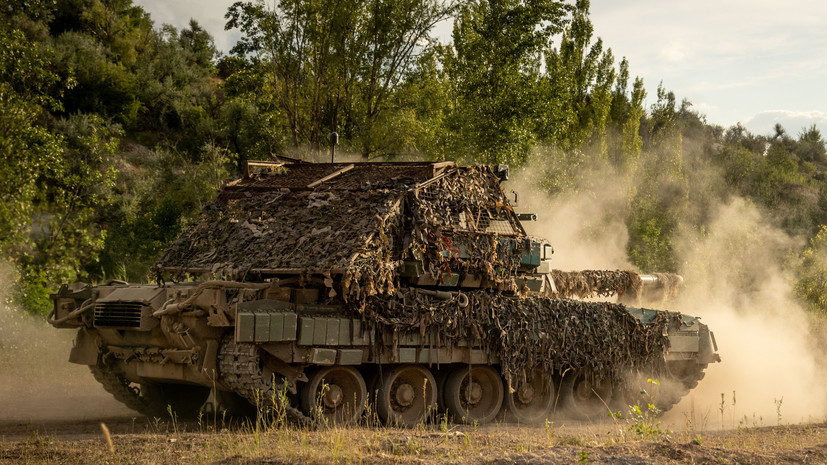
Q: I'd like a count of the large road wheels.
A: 5